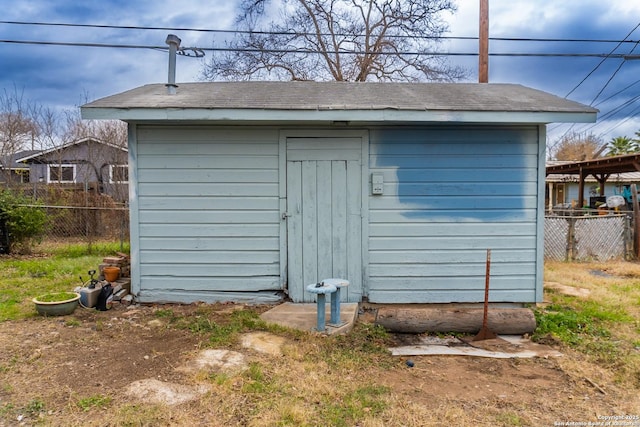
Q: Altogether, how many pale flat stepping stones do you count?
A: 3